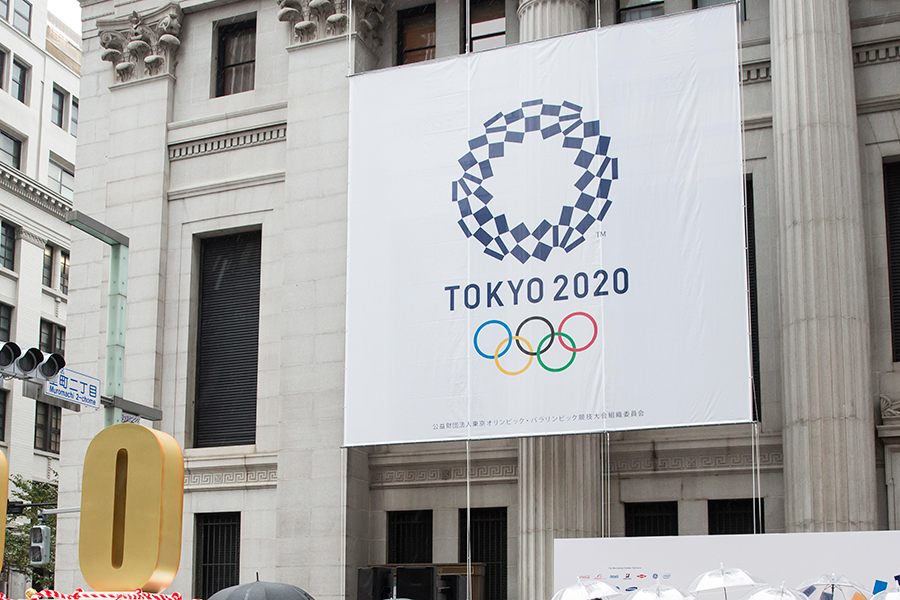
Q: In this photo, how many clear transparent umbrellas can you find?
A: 6